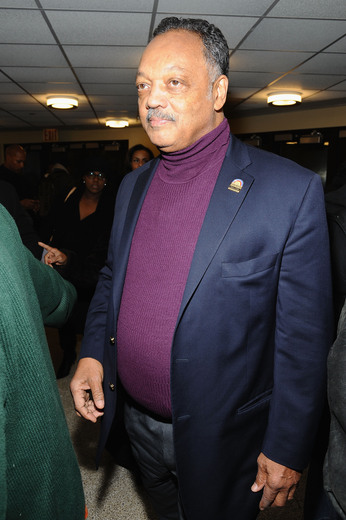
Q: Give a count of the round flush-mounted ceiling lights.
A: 3